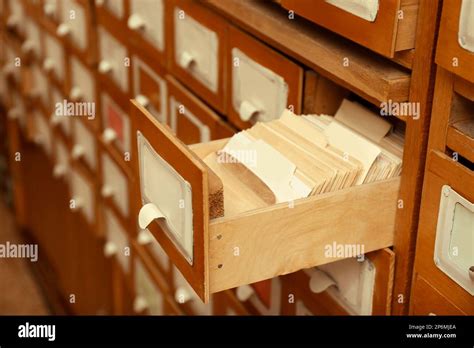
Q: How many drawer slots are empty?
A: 1